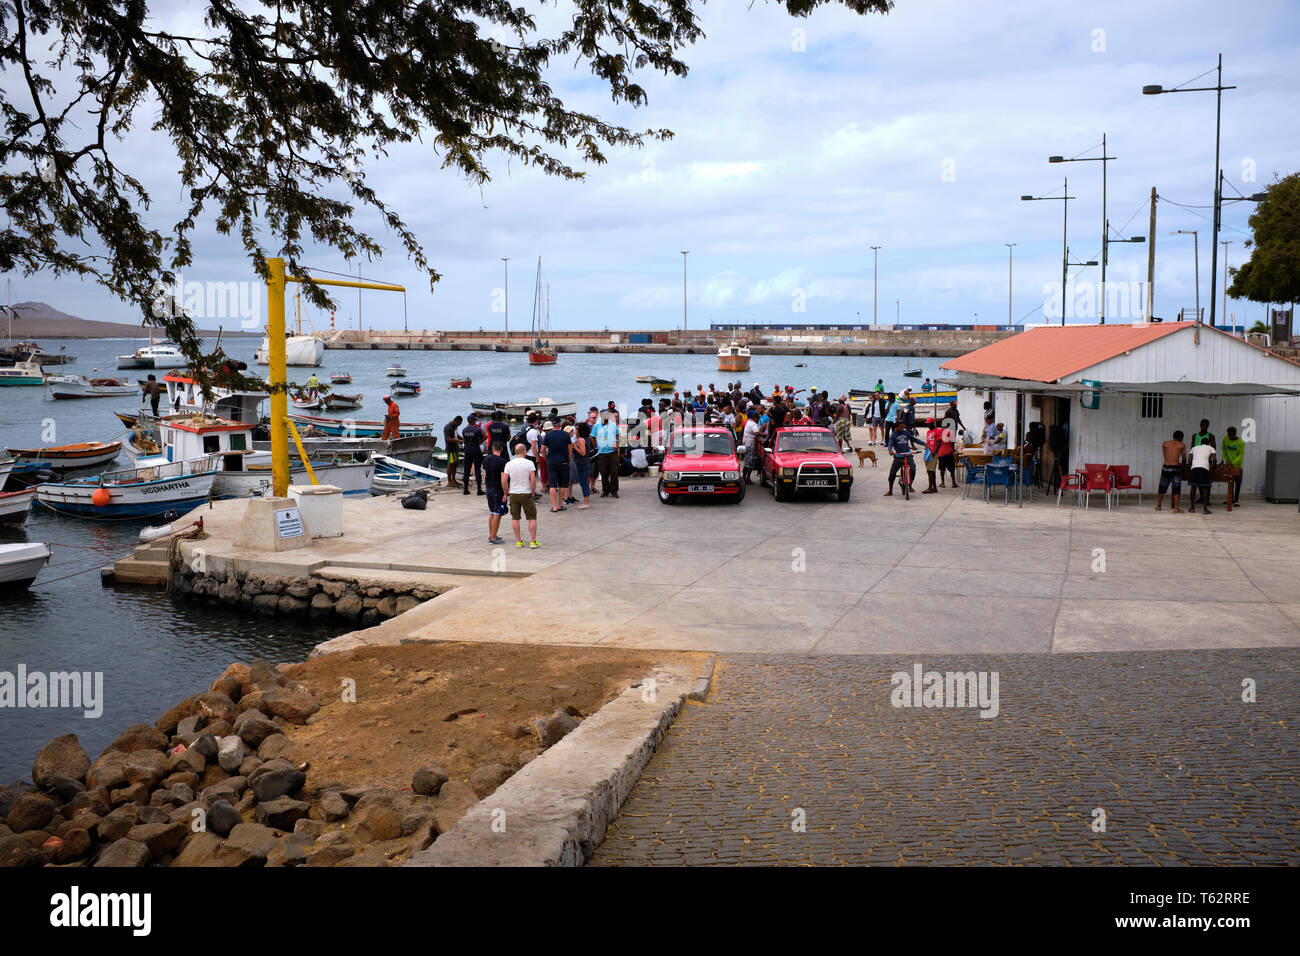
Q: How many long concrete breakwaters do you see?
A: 1